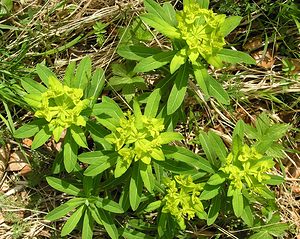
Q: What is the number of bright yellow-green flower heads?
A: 5